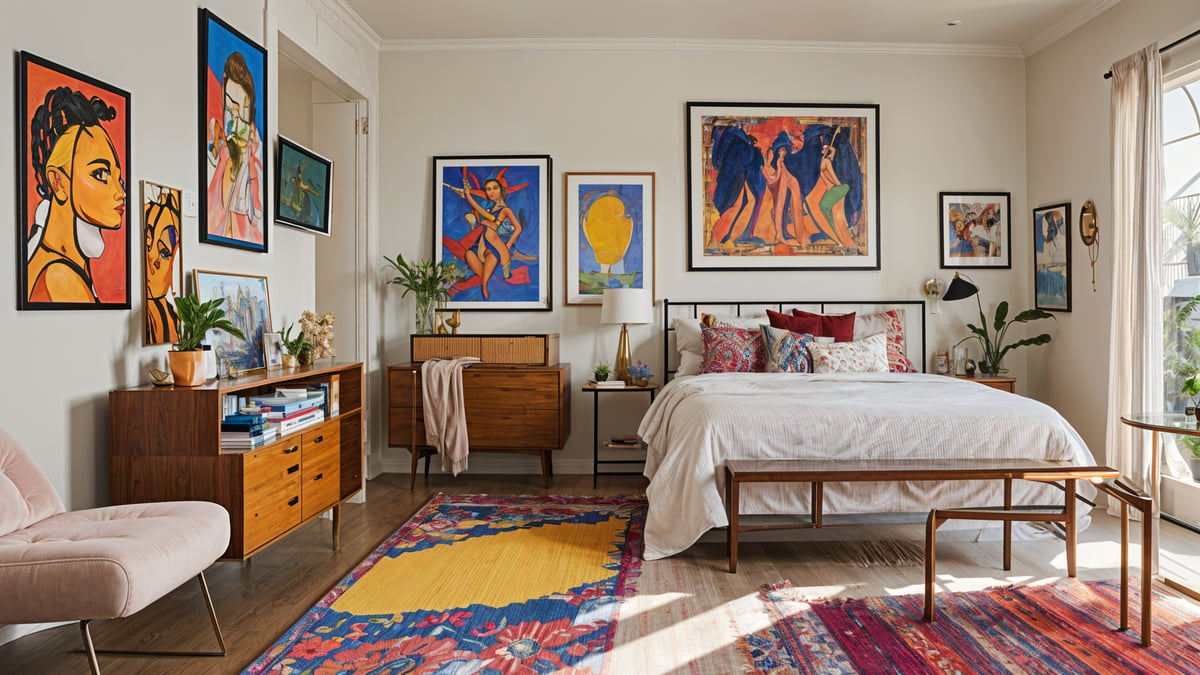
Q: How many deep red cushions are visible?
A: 2